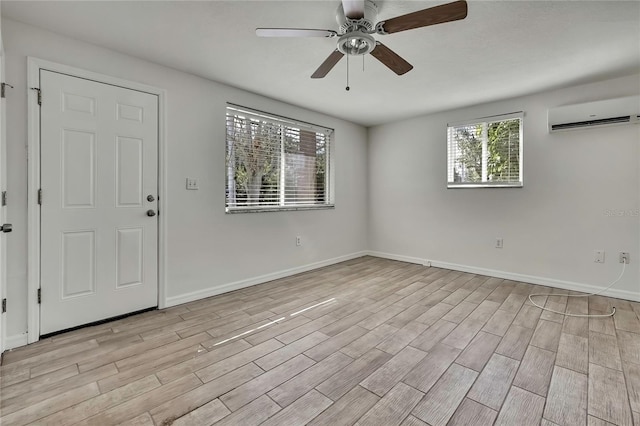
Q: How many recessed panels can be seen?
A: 6